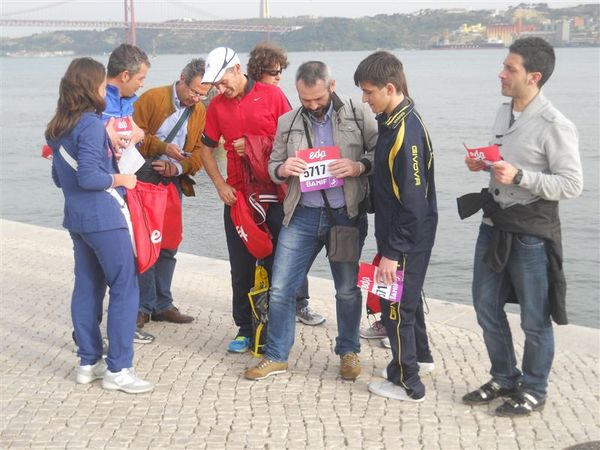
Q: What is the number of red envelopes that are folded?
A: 1